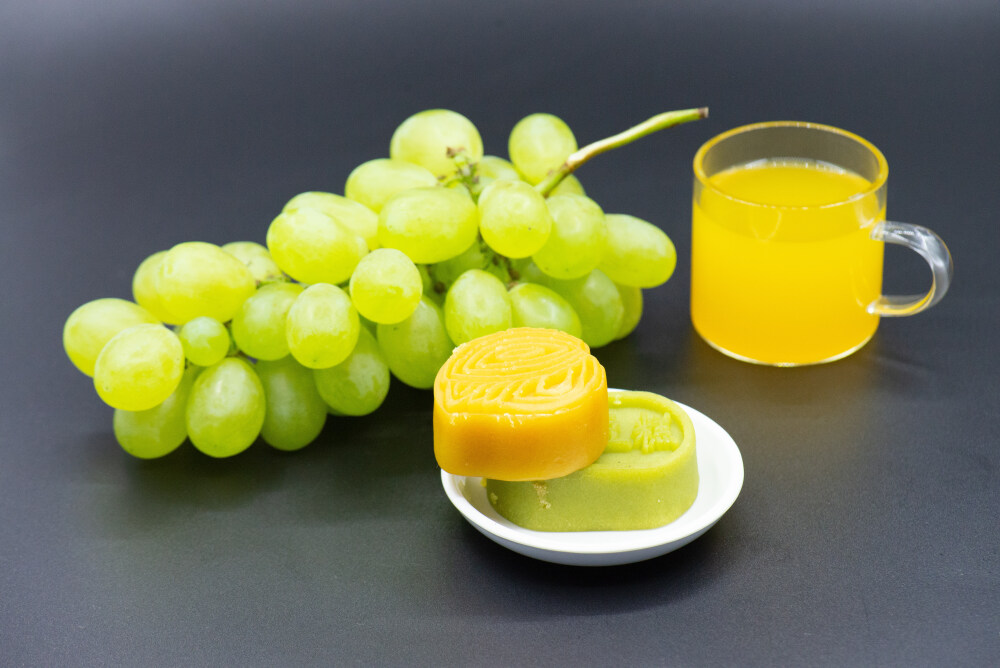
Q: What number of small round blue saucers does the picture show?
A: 0